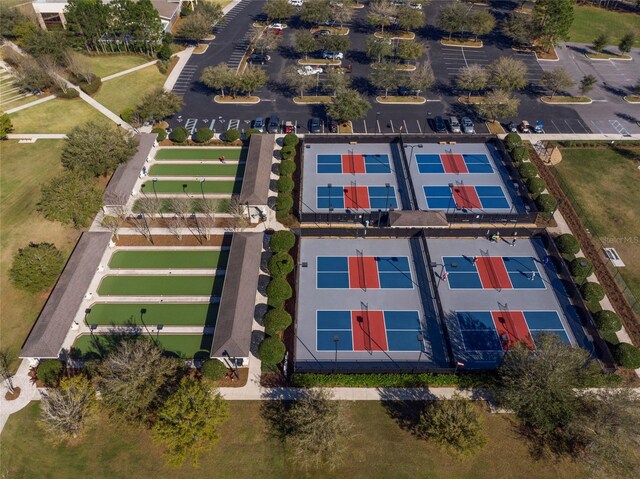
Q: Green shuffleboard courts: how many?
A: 8